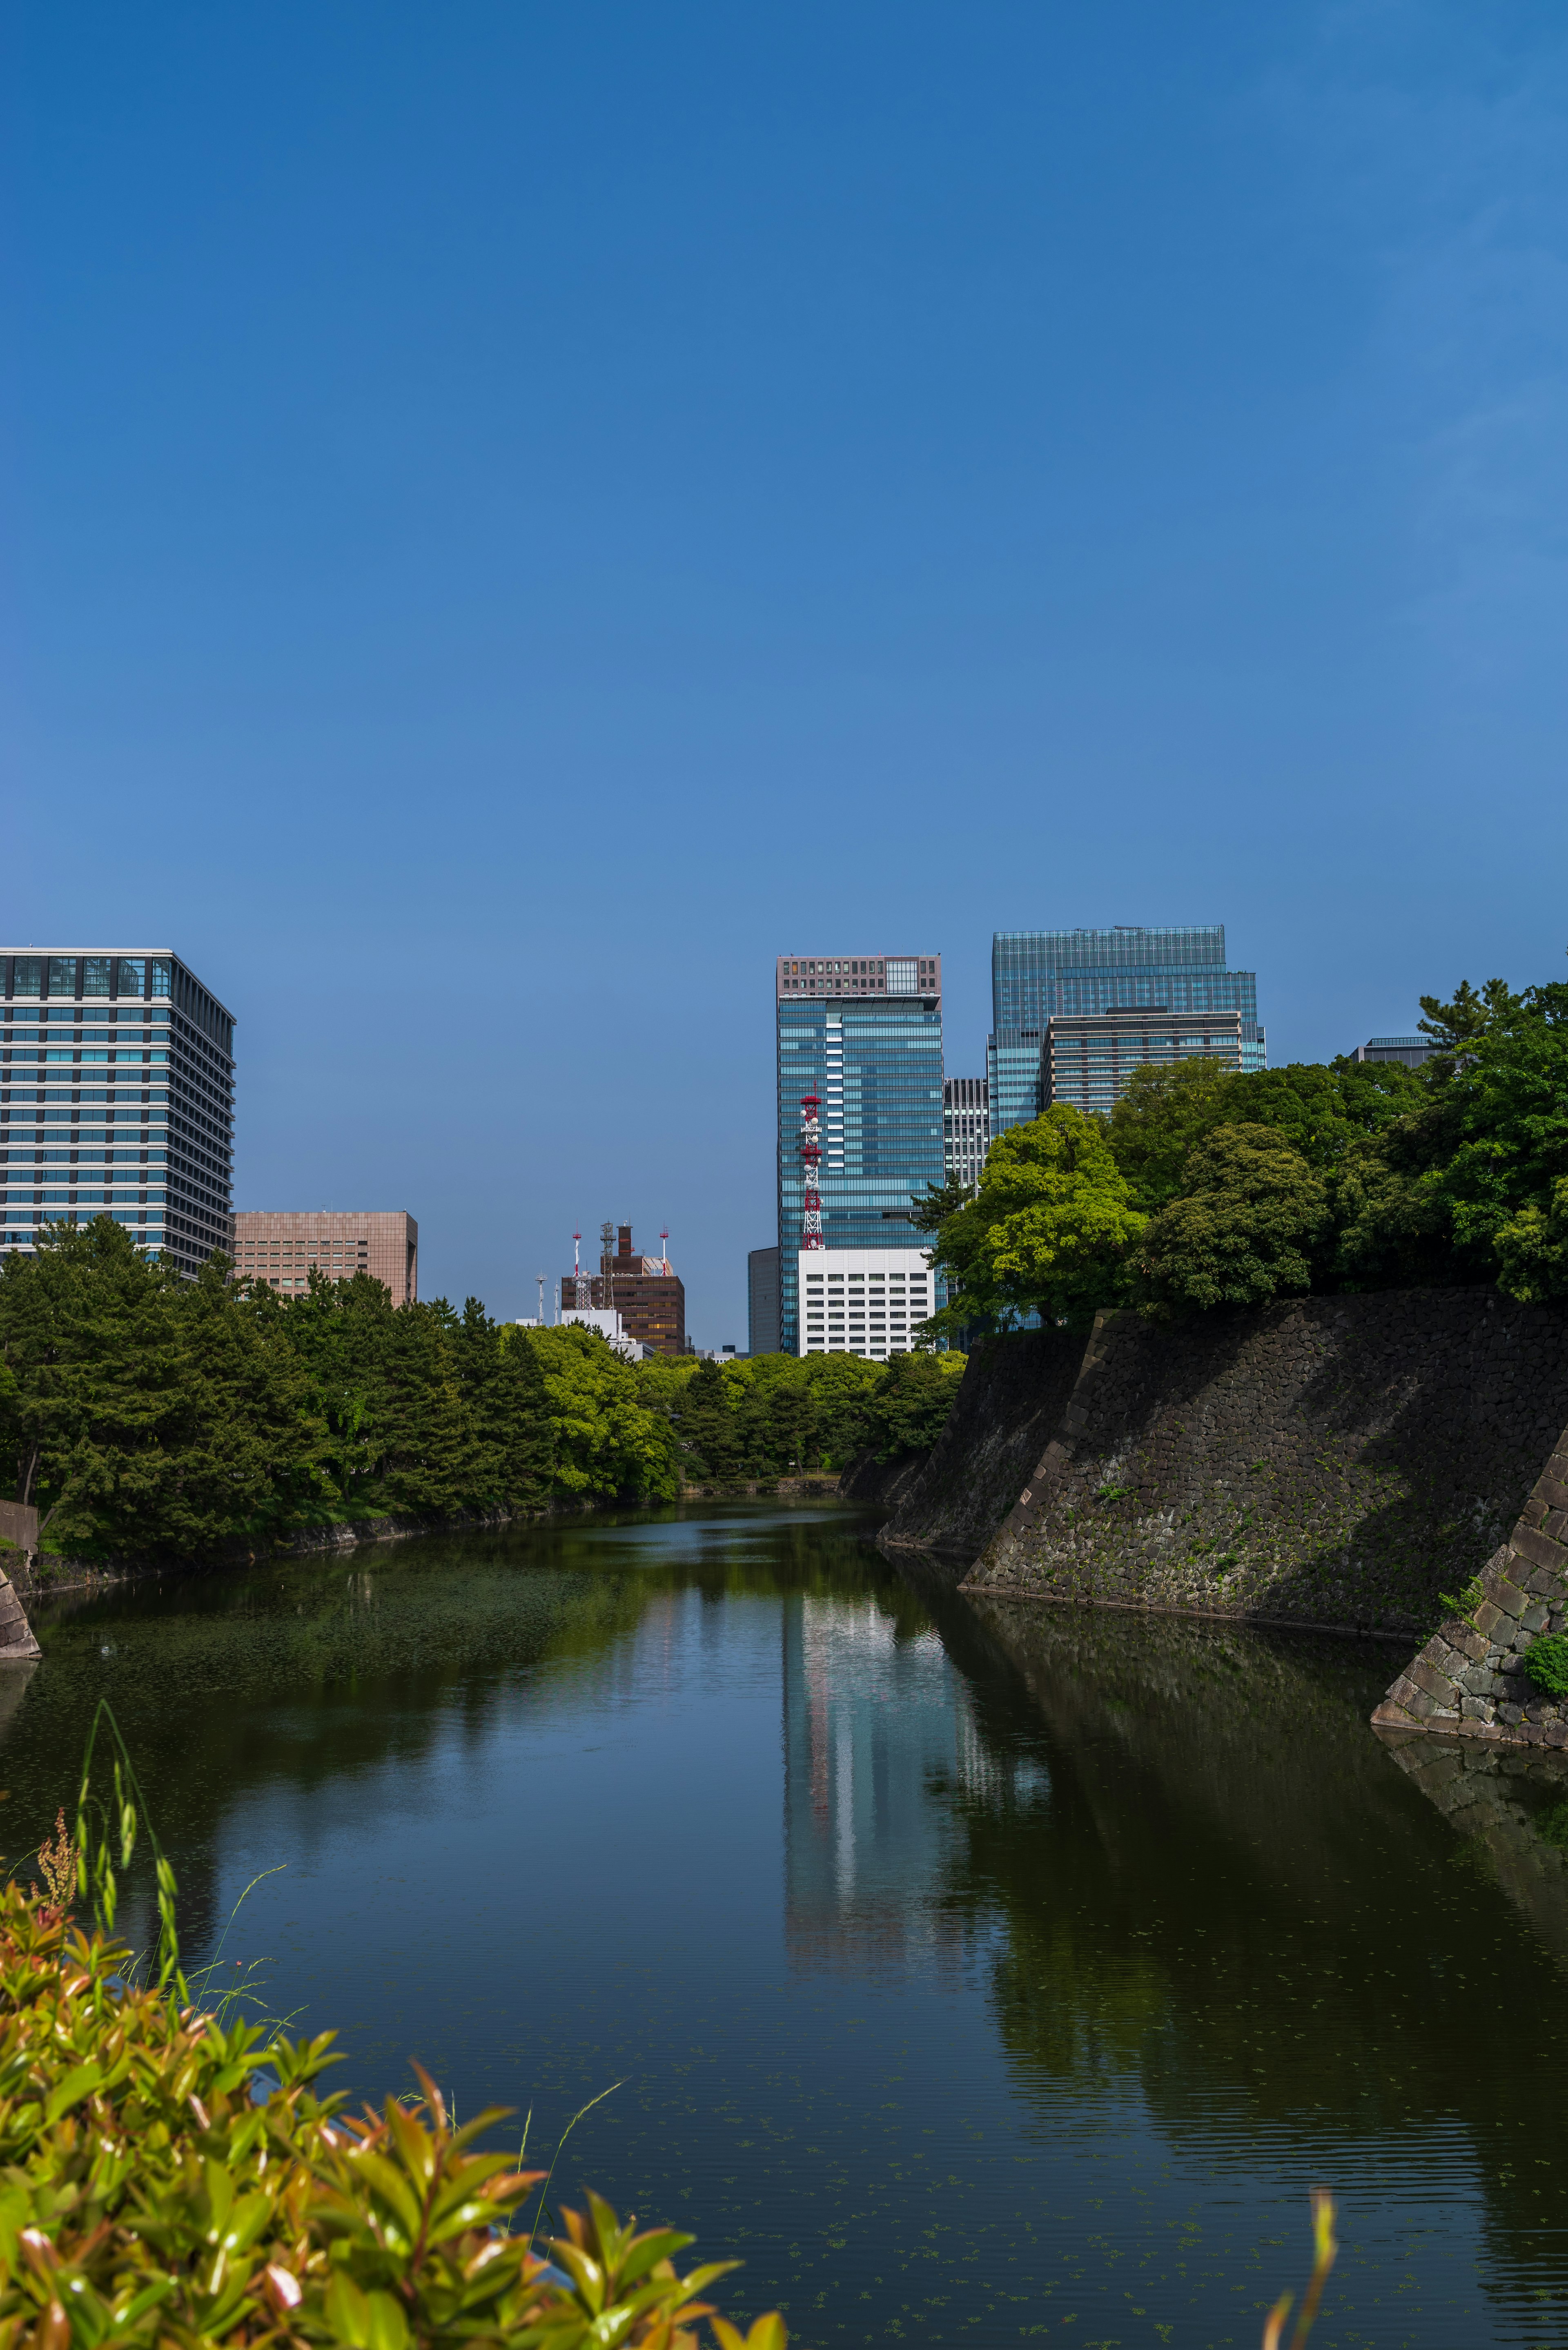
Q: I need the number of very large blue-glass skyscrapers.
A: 2